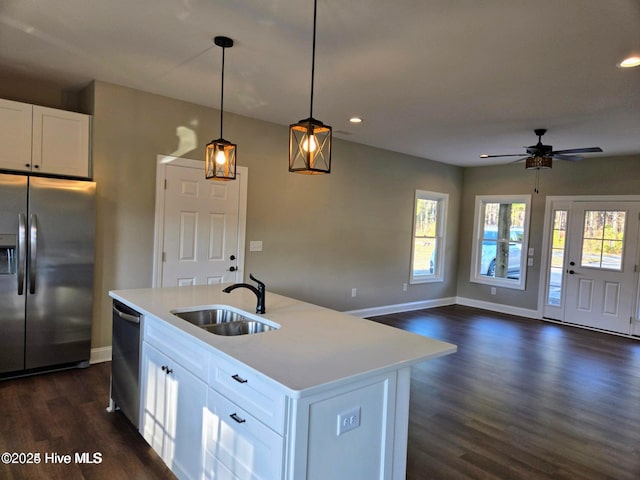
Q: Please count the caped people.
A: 0